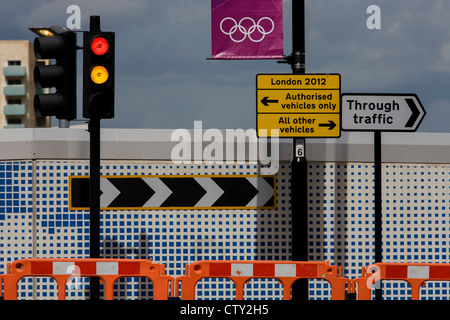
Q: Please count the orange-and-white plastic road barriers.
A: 3